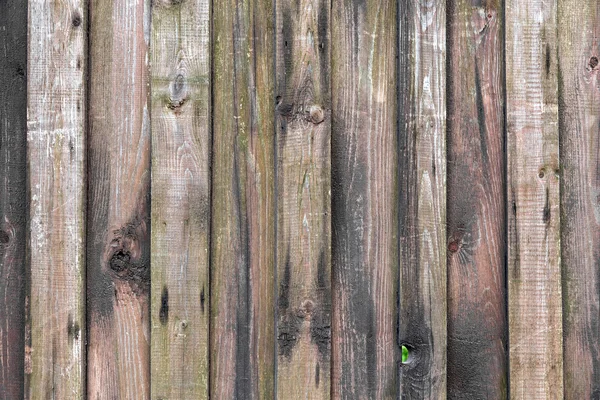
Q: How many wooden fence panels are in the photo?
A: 11